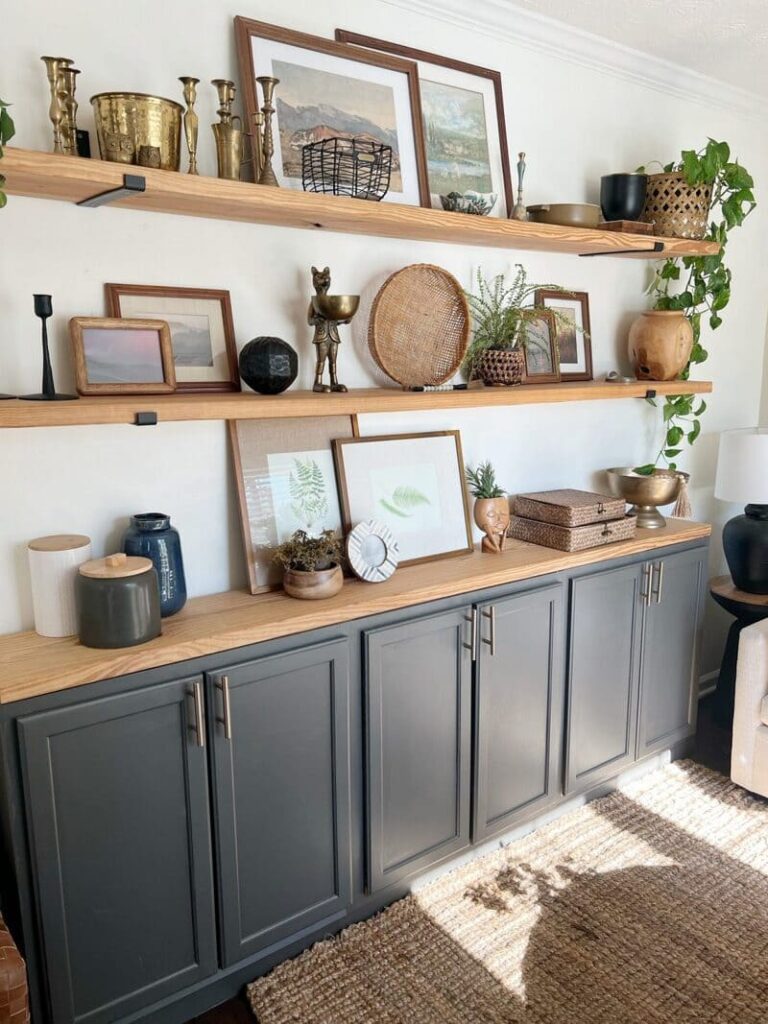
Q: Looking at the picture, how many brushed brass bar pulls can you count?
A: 6